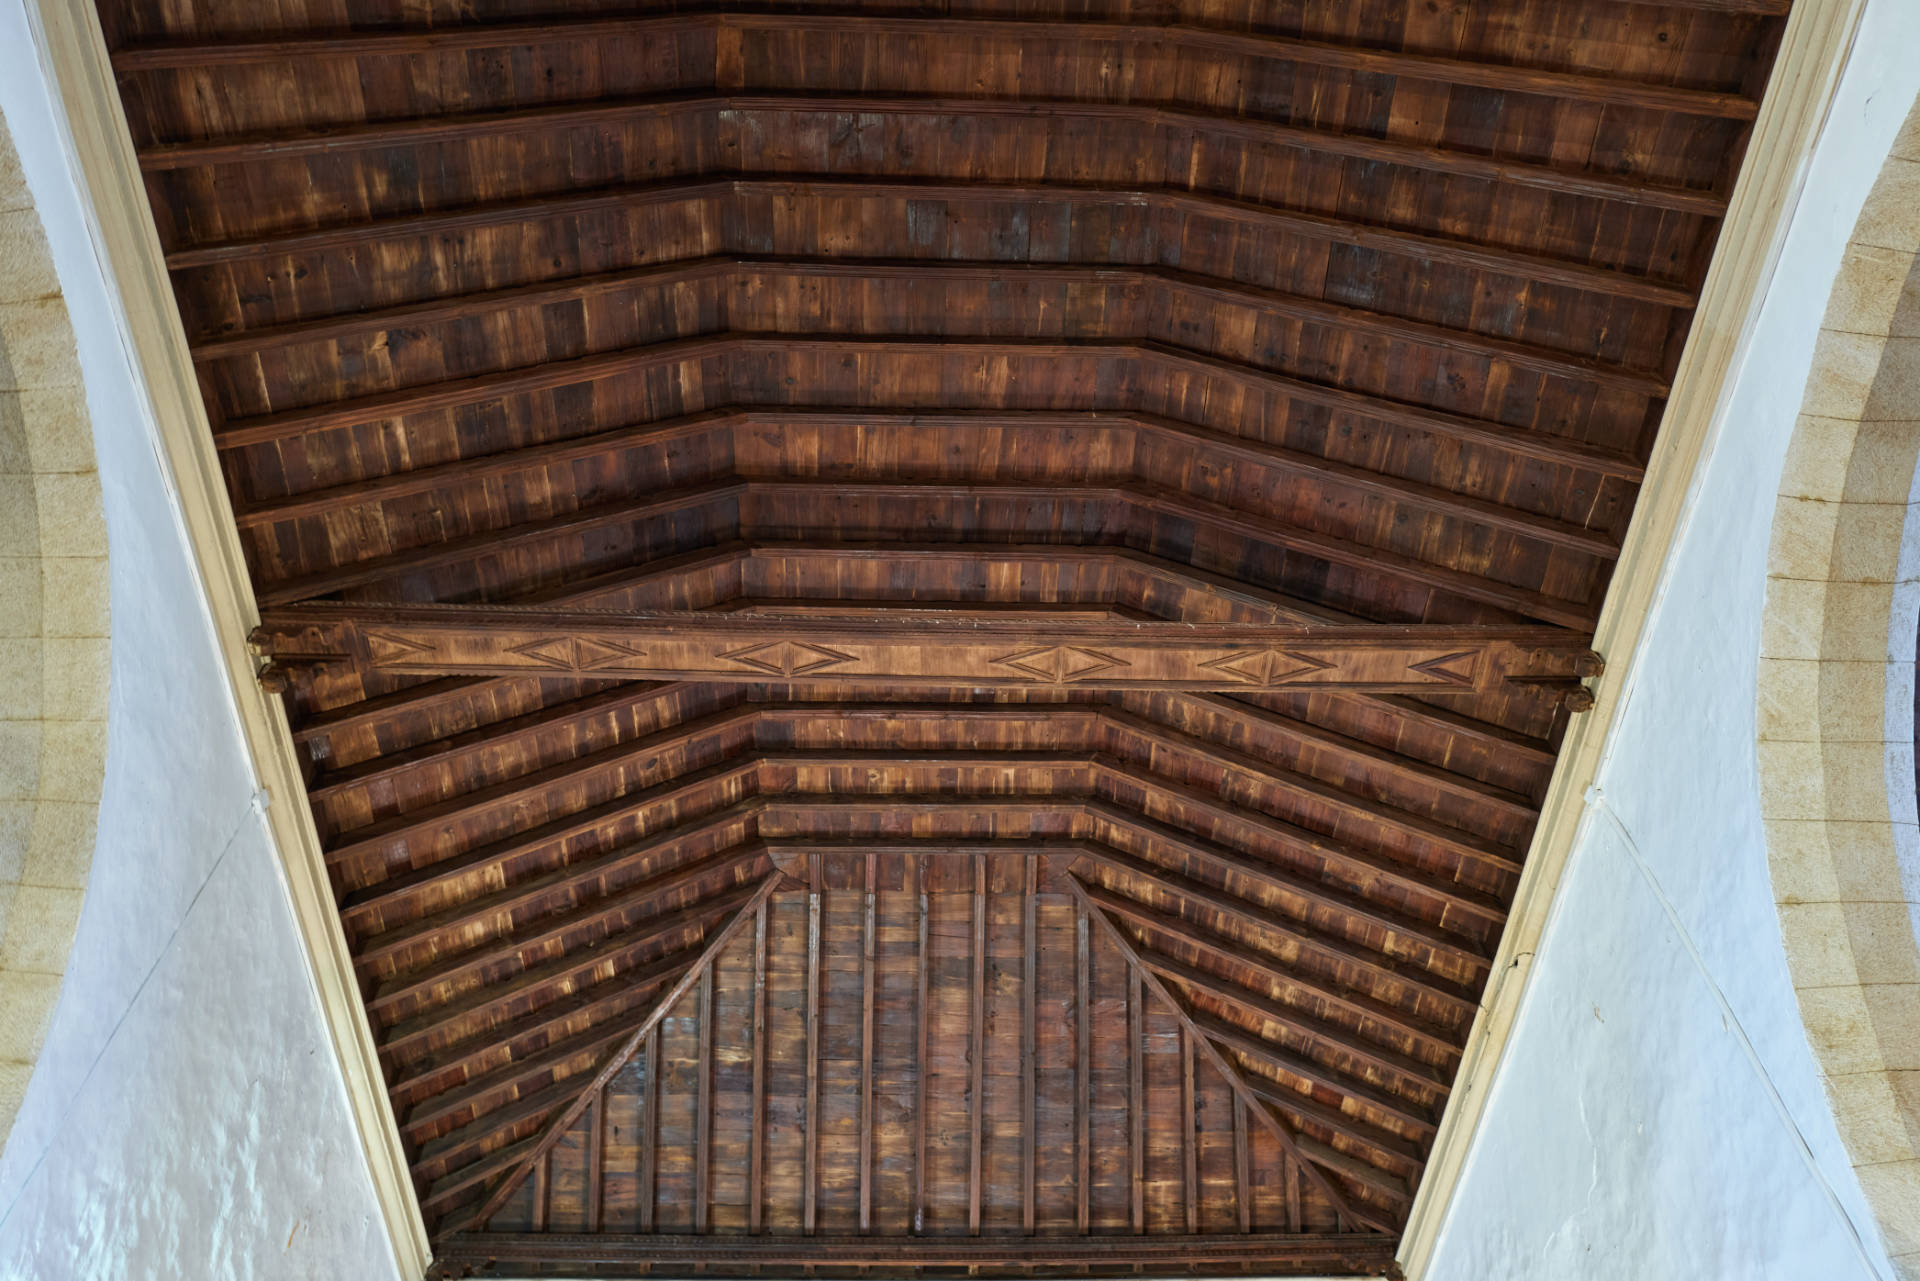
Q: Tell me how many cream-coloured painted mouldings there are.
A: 2